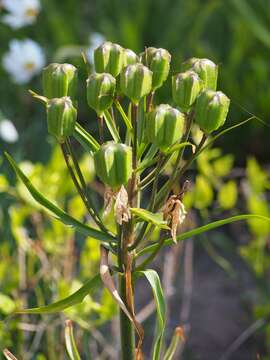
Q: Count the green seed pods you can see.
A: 12